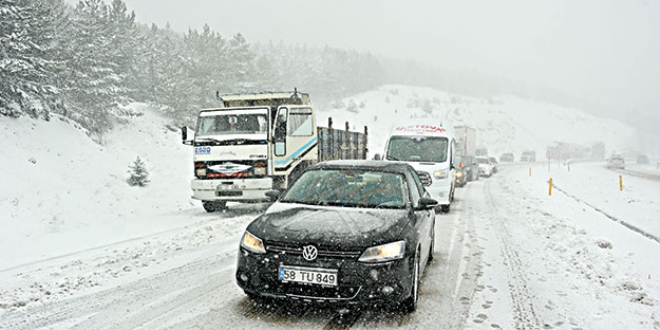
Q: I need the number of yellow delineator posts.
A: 3